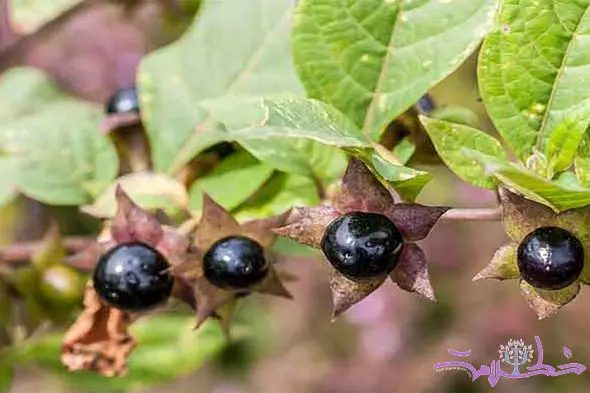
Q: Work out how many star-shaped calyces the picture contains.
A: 4